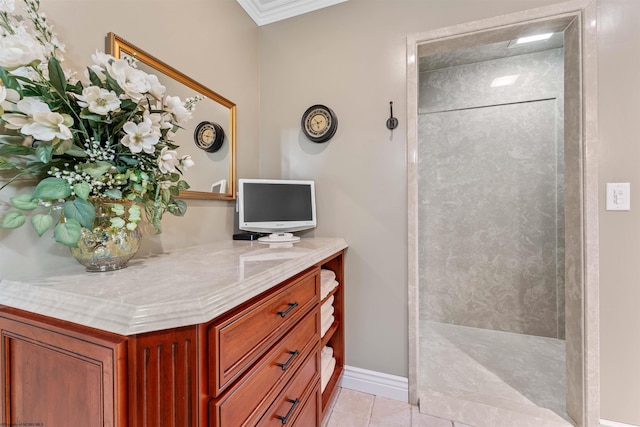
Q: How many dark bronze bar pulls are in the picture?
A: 3